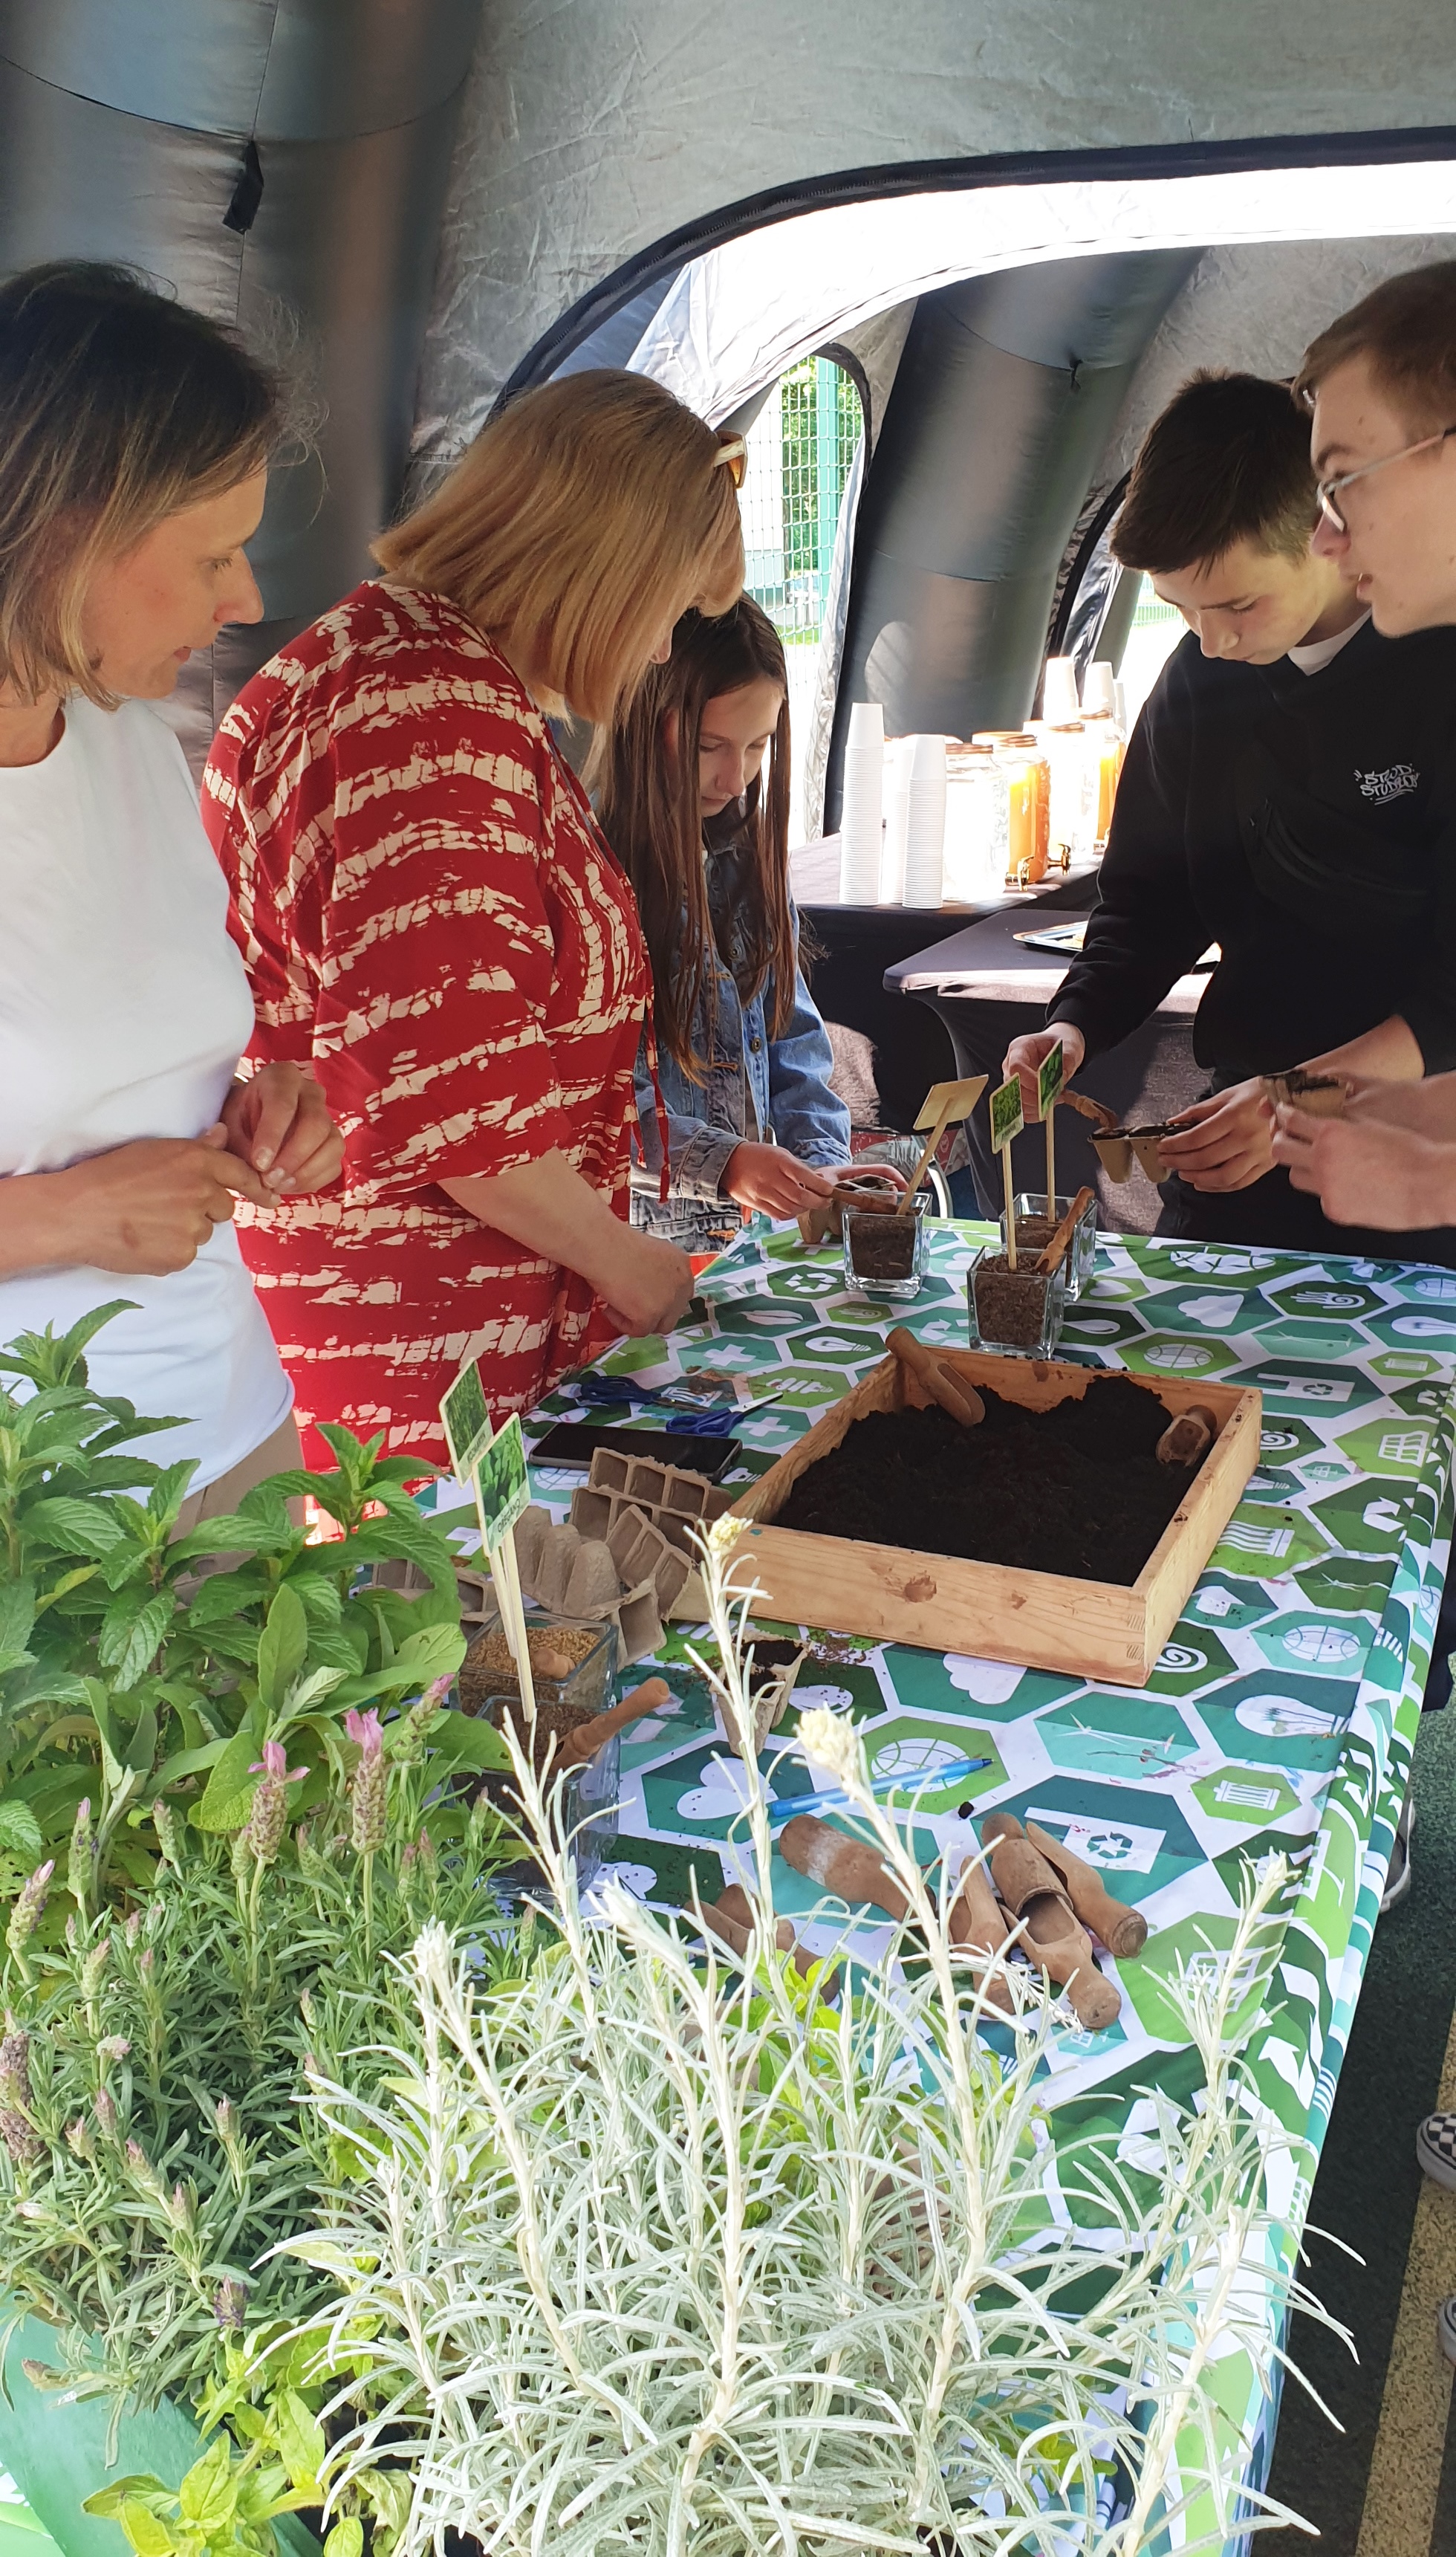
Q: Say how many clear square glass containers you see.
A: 5